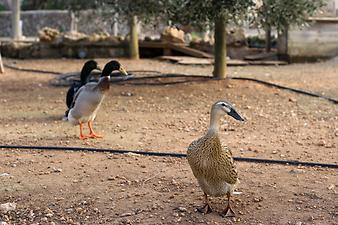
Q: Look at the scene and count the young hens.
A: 0